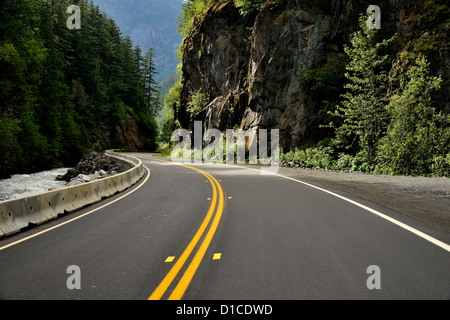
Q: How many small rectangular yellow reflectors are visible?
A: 6